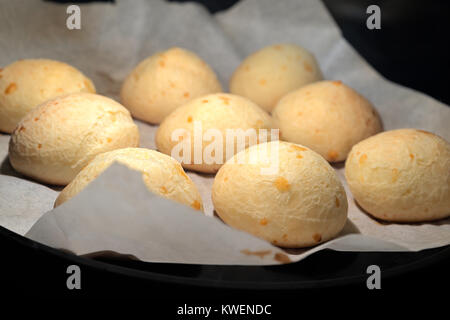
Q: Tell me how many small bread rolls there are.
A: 9